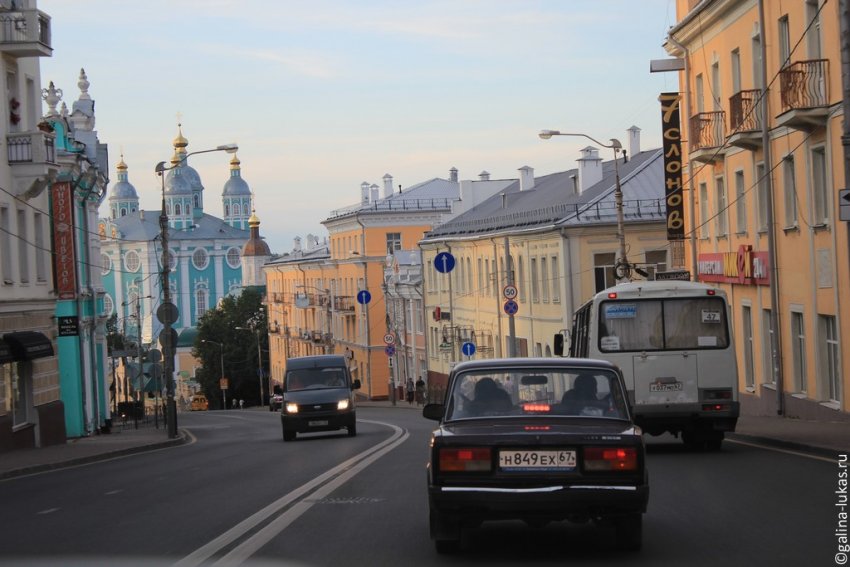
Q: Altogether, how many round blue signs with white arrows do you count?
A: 3